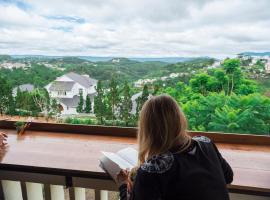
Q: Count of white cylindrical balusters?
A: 5